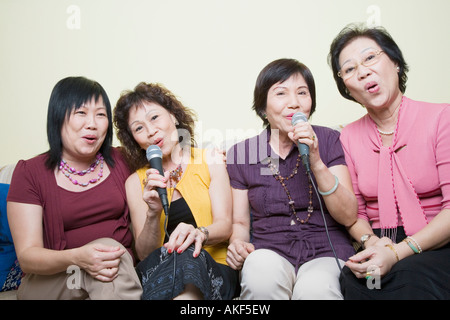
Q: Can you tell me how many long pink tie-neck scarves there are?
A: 1